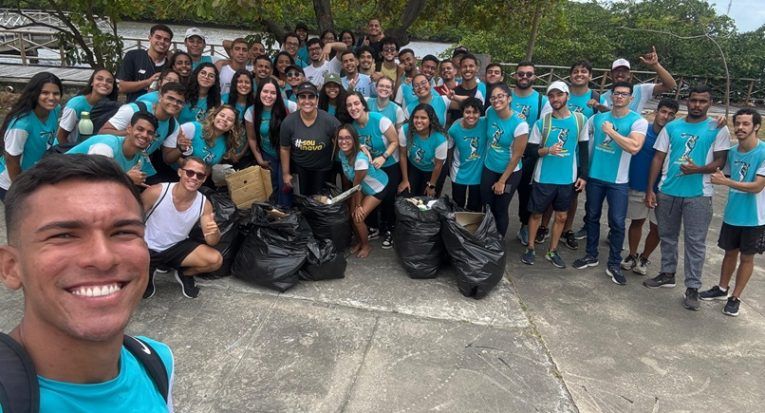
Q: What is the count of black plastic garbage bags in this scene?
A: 6